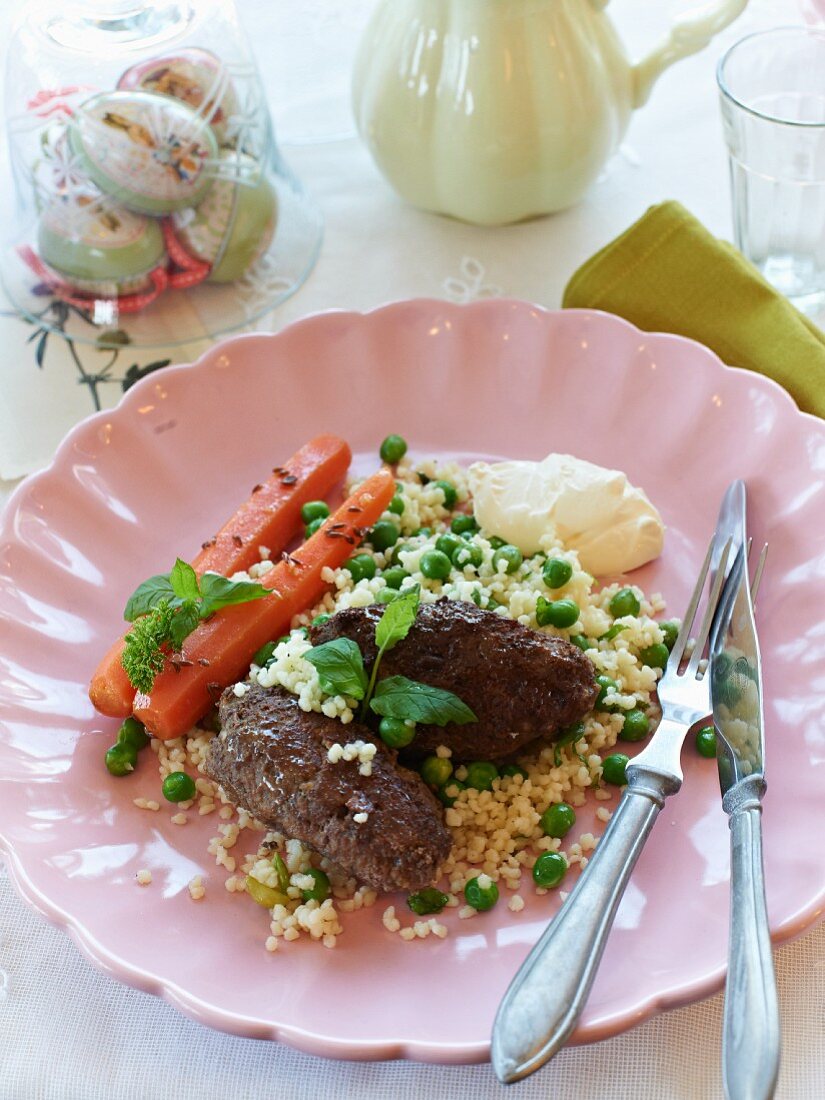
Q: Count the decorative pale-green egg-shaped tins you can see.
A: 3